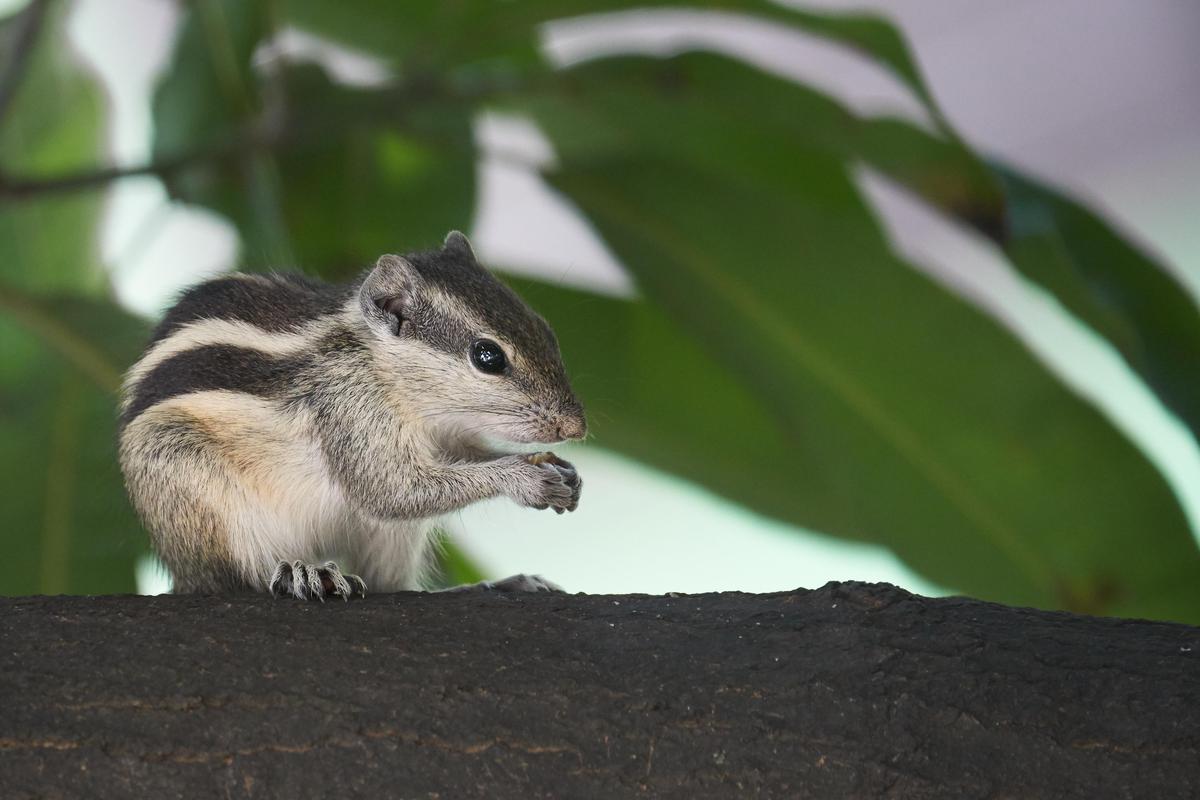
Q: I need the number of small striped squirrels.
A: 1